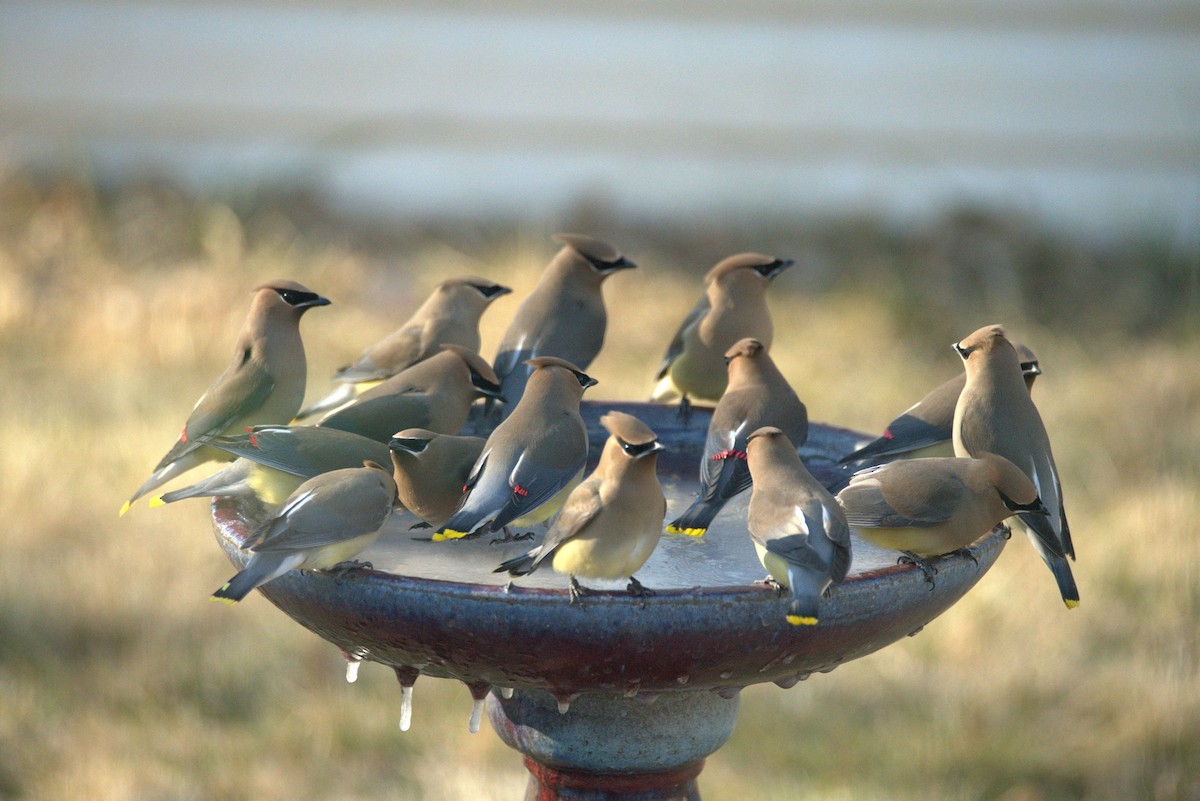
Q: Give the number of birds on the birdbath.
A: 15